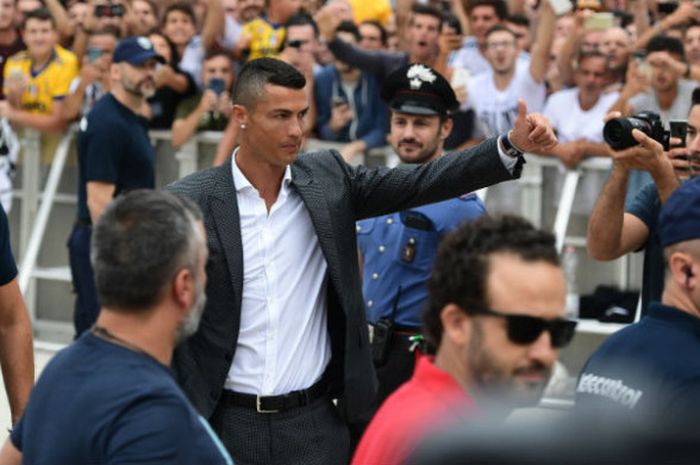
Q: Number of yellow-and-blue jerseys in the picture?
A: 2